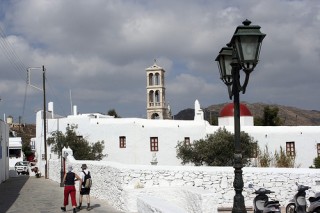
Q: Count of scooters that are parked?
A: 2